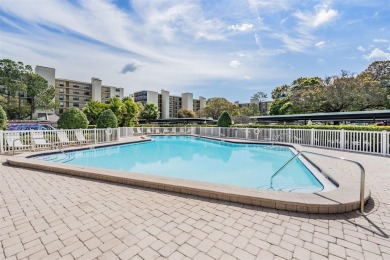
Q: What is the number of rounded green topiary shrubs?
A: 4